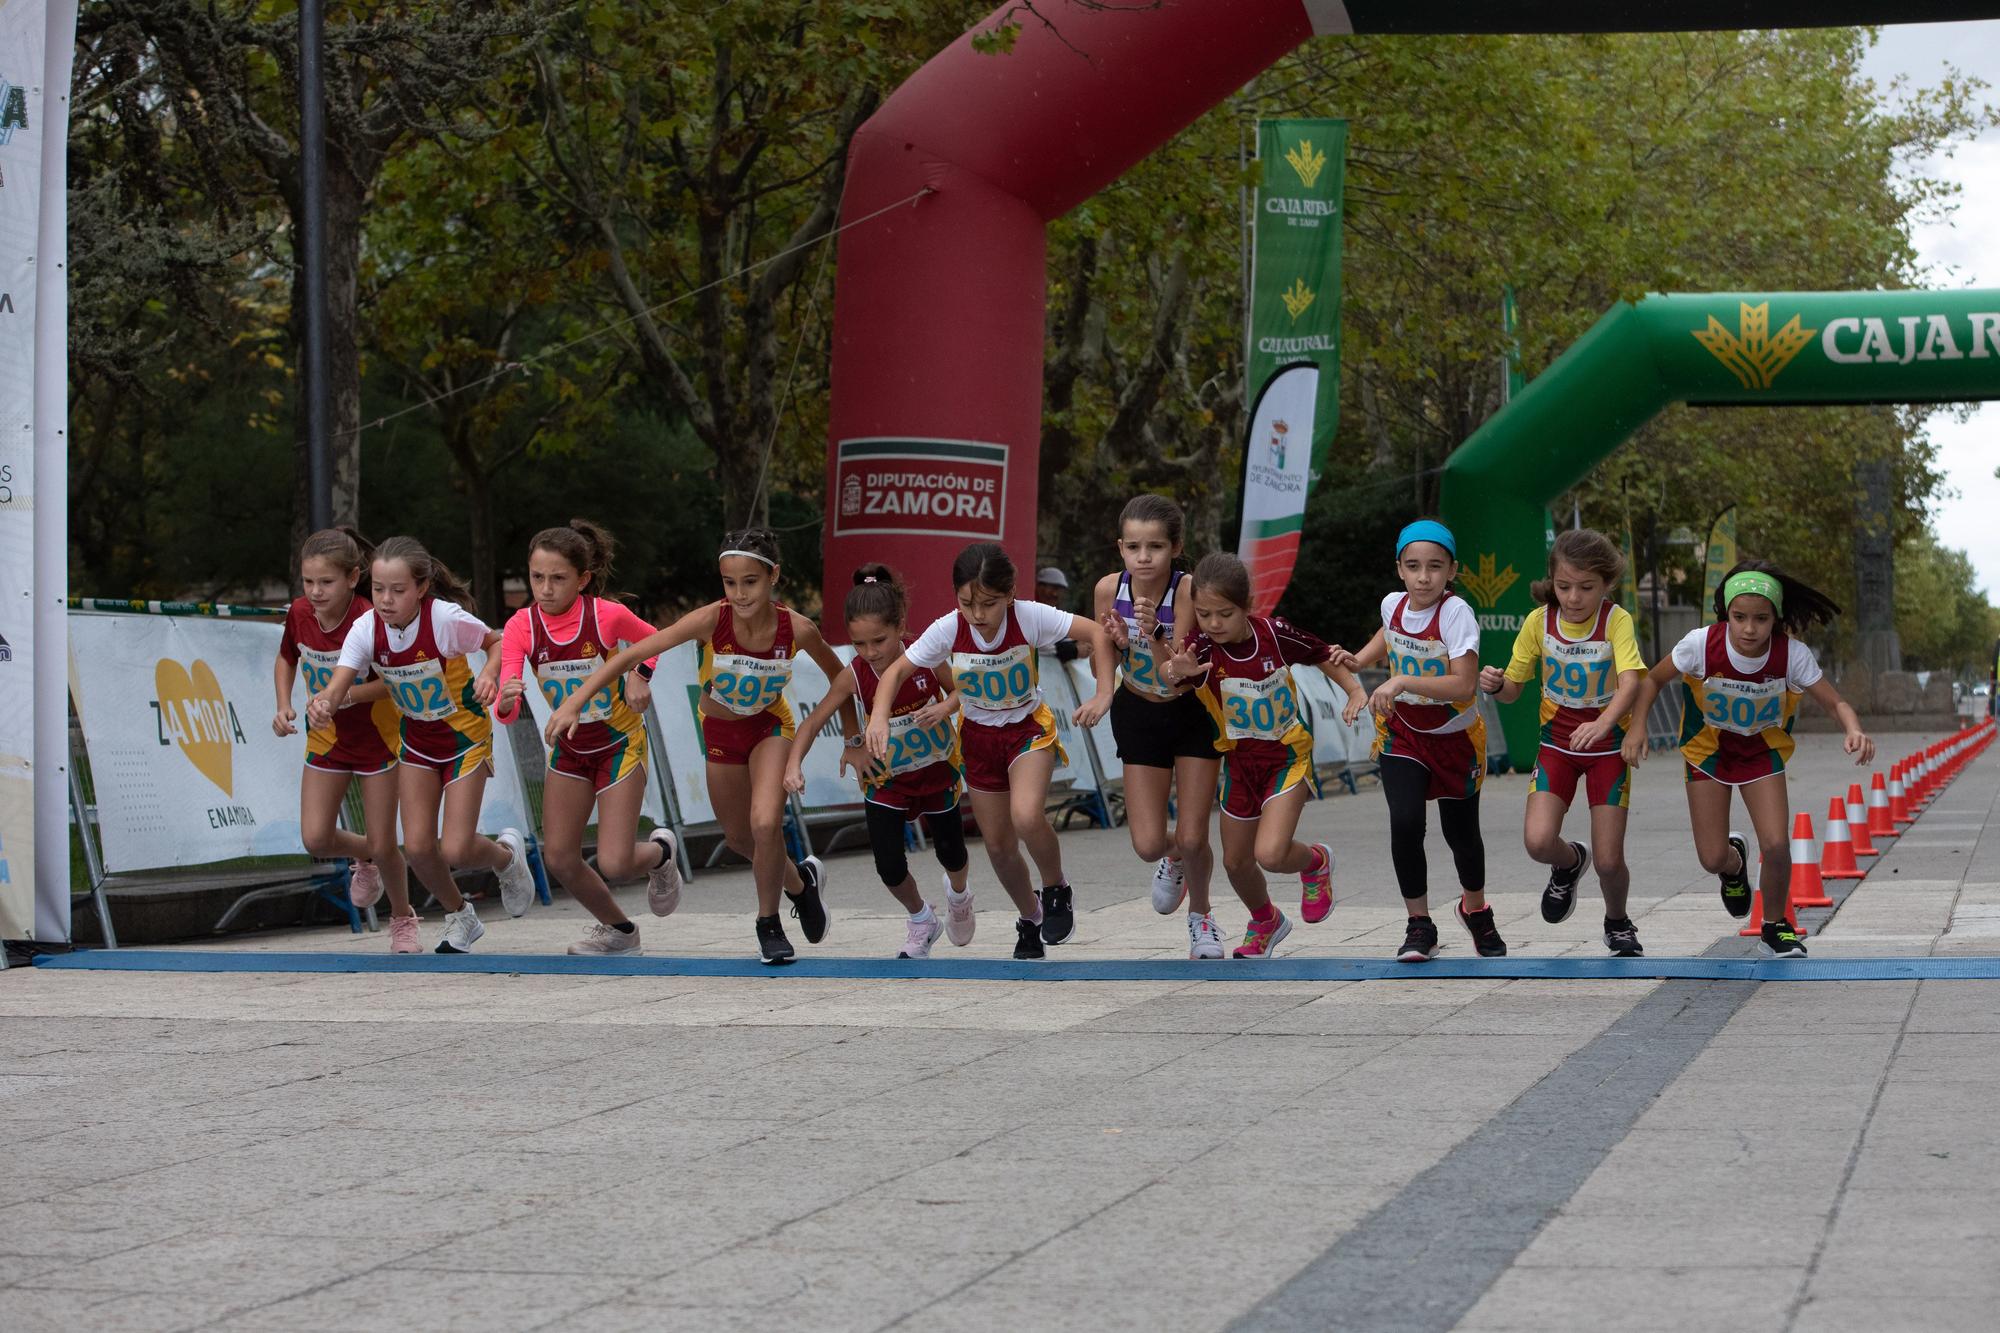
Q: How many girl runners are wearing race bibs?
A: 11